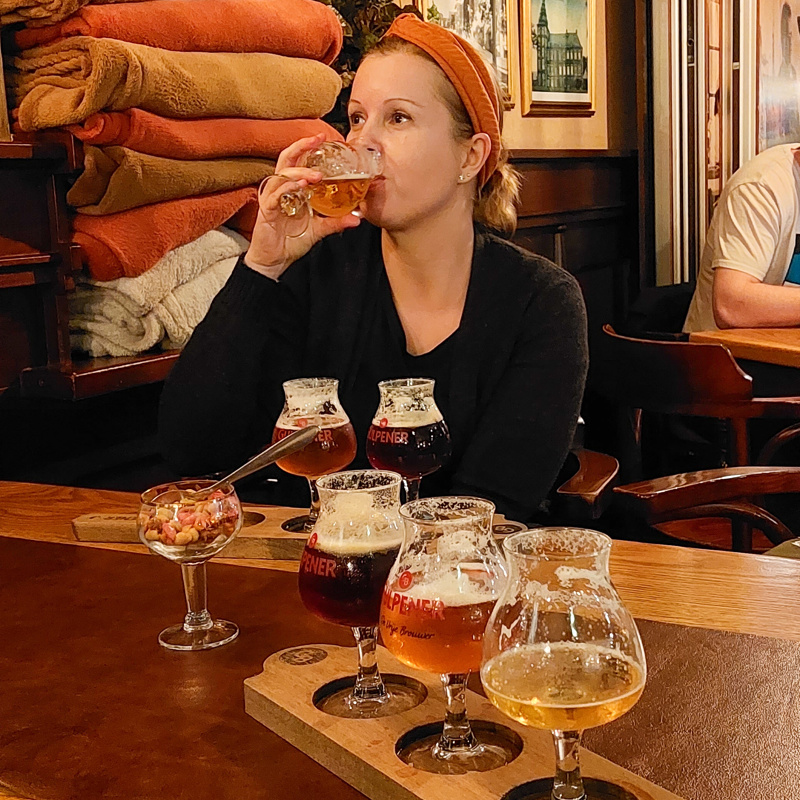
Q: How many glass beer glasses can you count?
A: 6